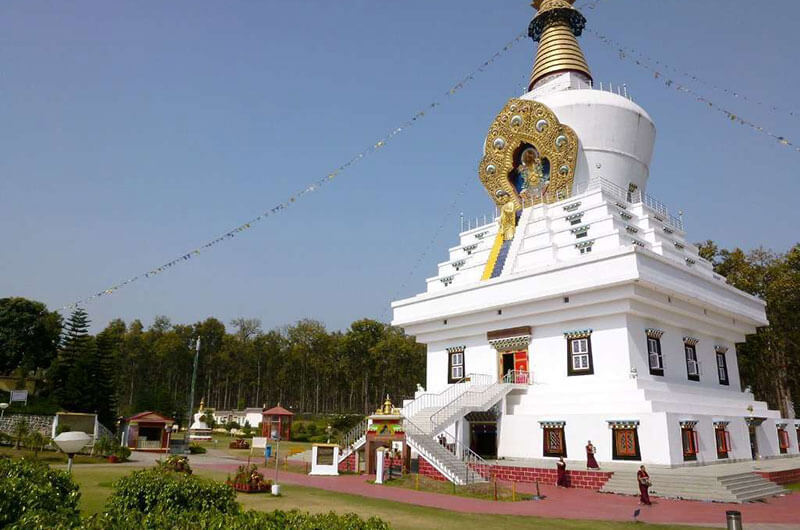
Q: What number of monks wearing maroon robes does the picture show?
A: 3